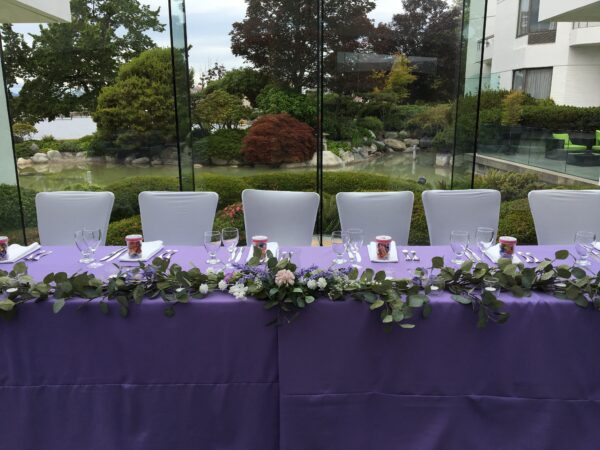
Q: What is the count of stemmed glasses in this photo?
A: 9